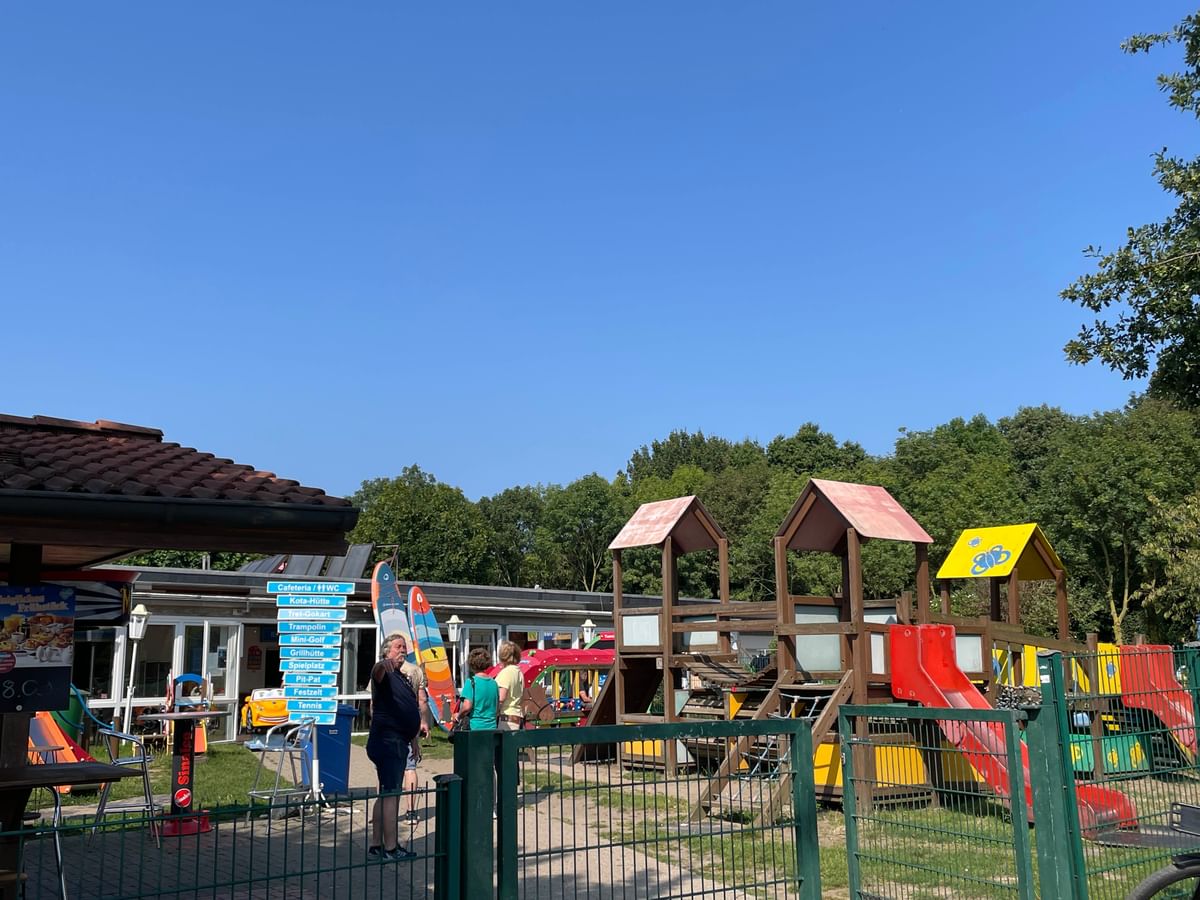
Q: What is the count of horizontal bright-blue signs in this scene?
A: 11